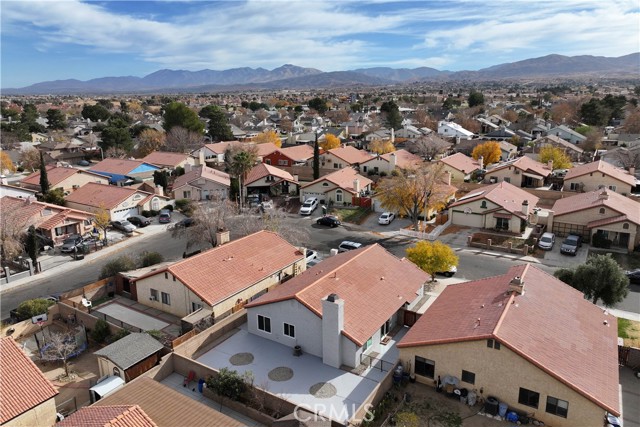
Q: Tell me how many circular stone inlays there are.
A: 3